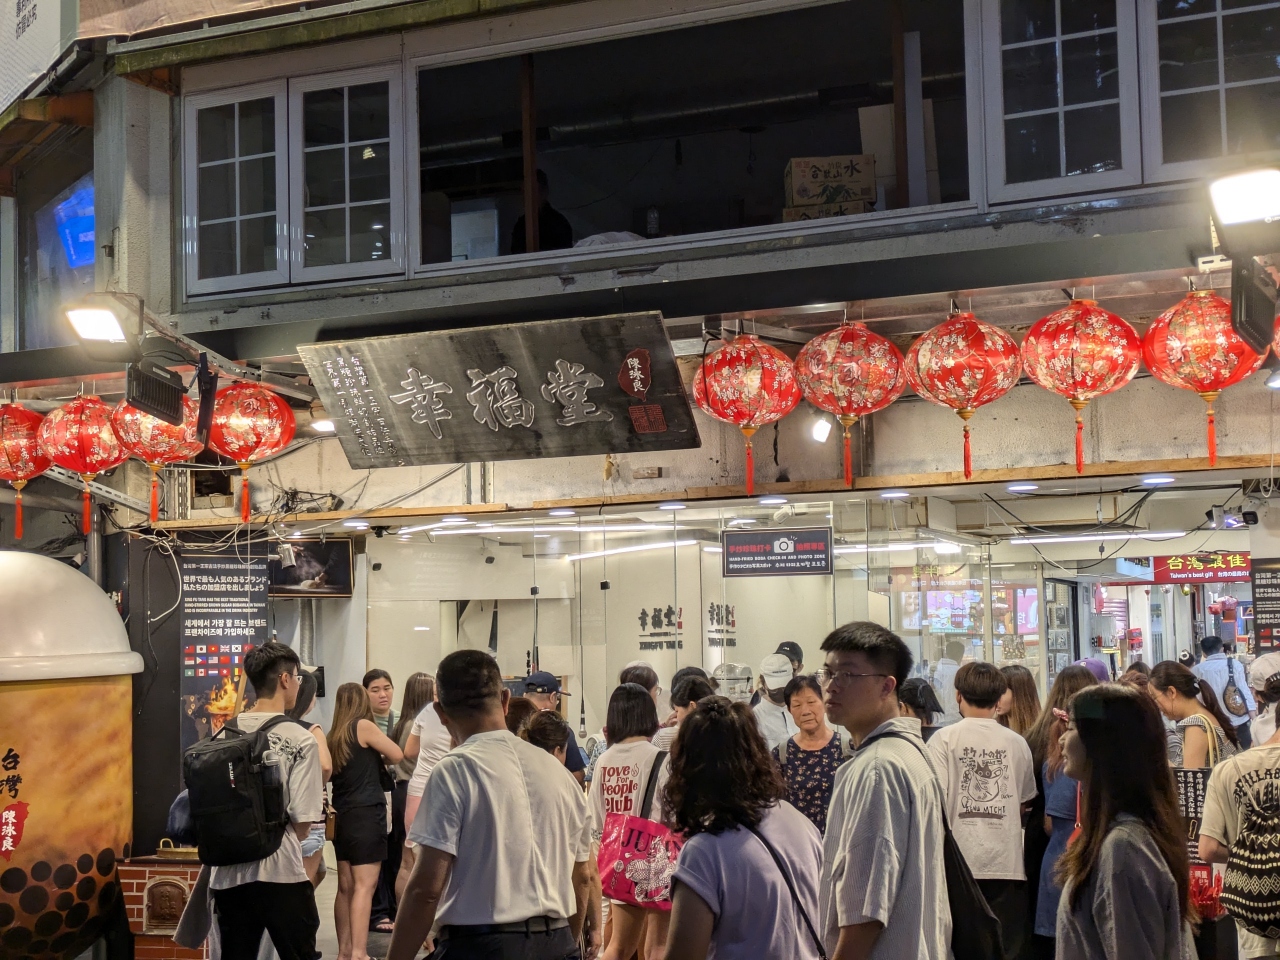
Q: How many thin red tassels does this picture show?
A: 9